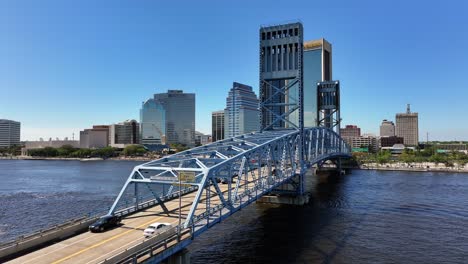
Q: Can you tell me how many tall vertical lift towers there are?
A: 2